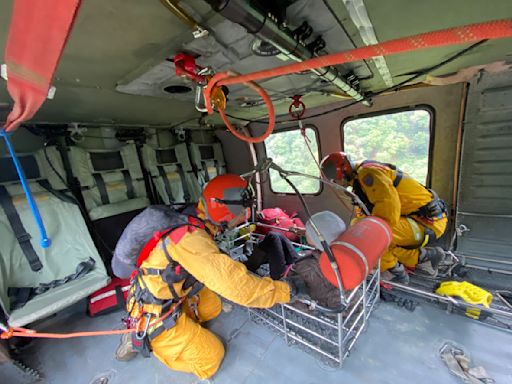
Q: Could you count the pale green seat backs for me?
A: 4